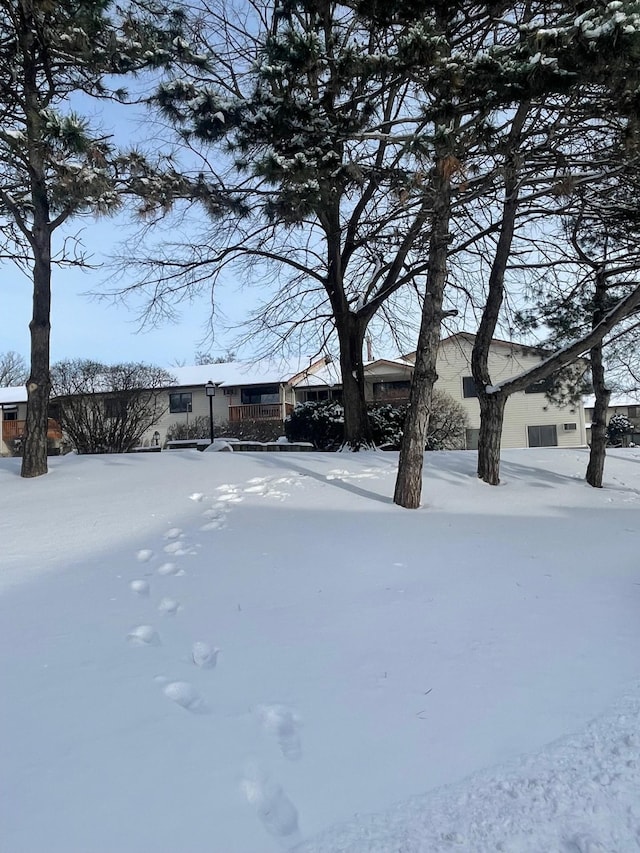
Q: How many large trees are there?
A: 5